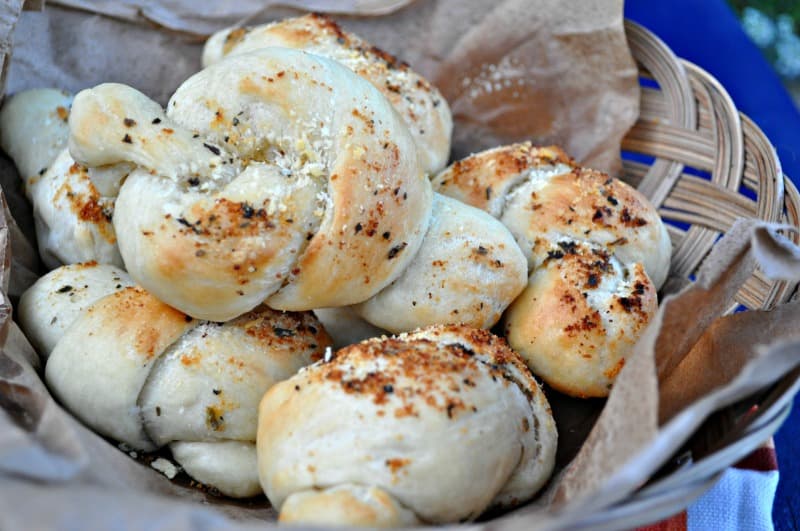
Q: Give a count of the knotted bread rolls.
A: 7